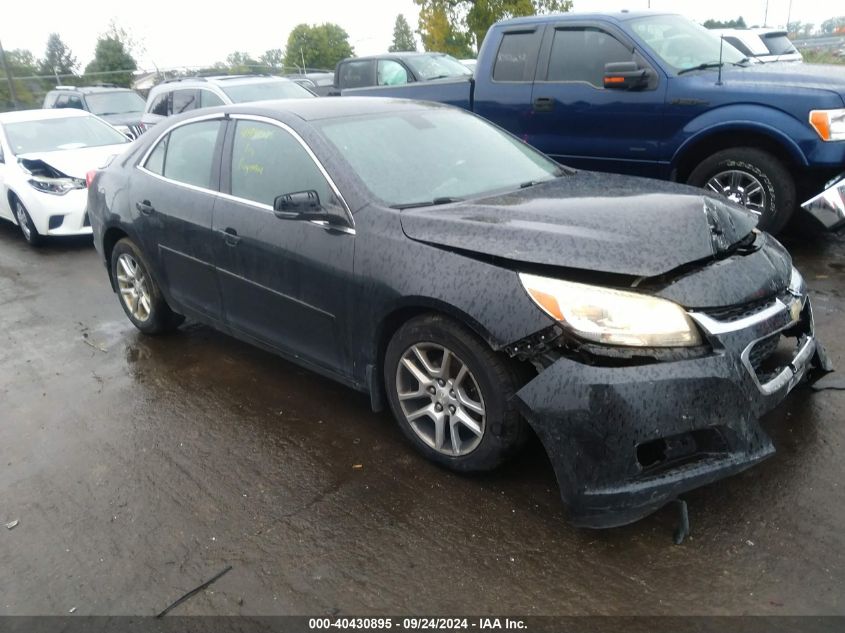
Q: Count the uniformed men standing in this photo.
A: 0